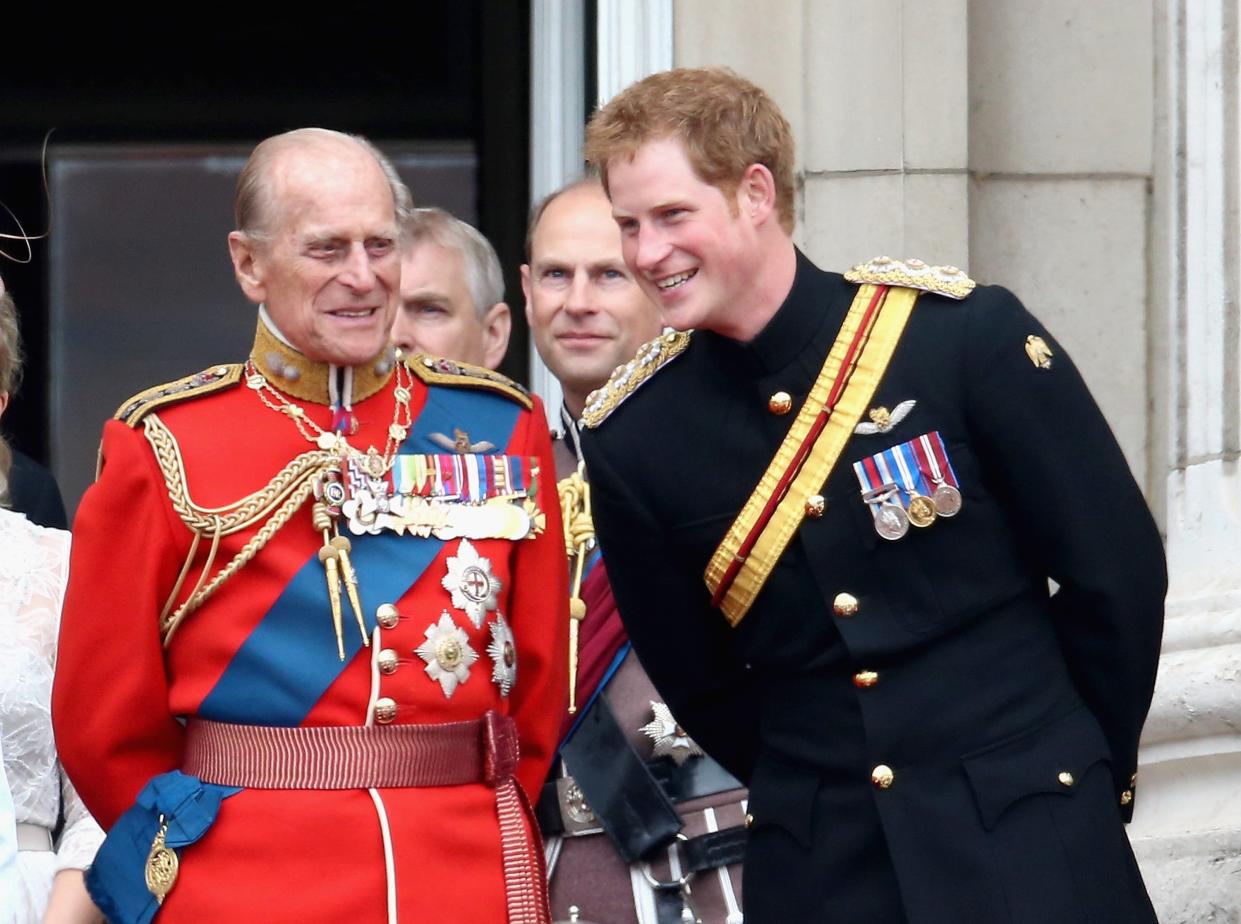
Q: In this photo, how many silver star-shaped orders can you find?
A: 4